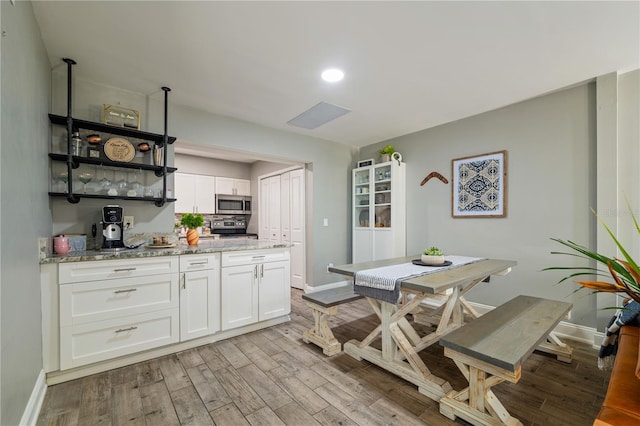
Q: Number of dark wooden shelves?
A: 3